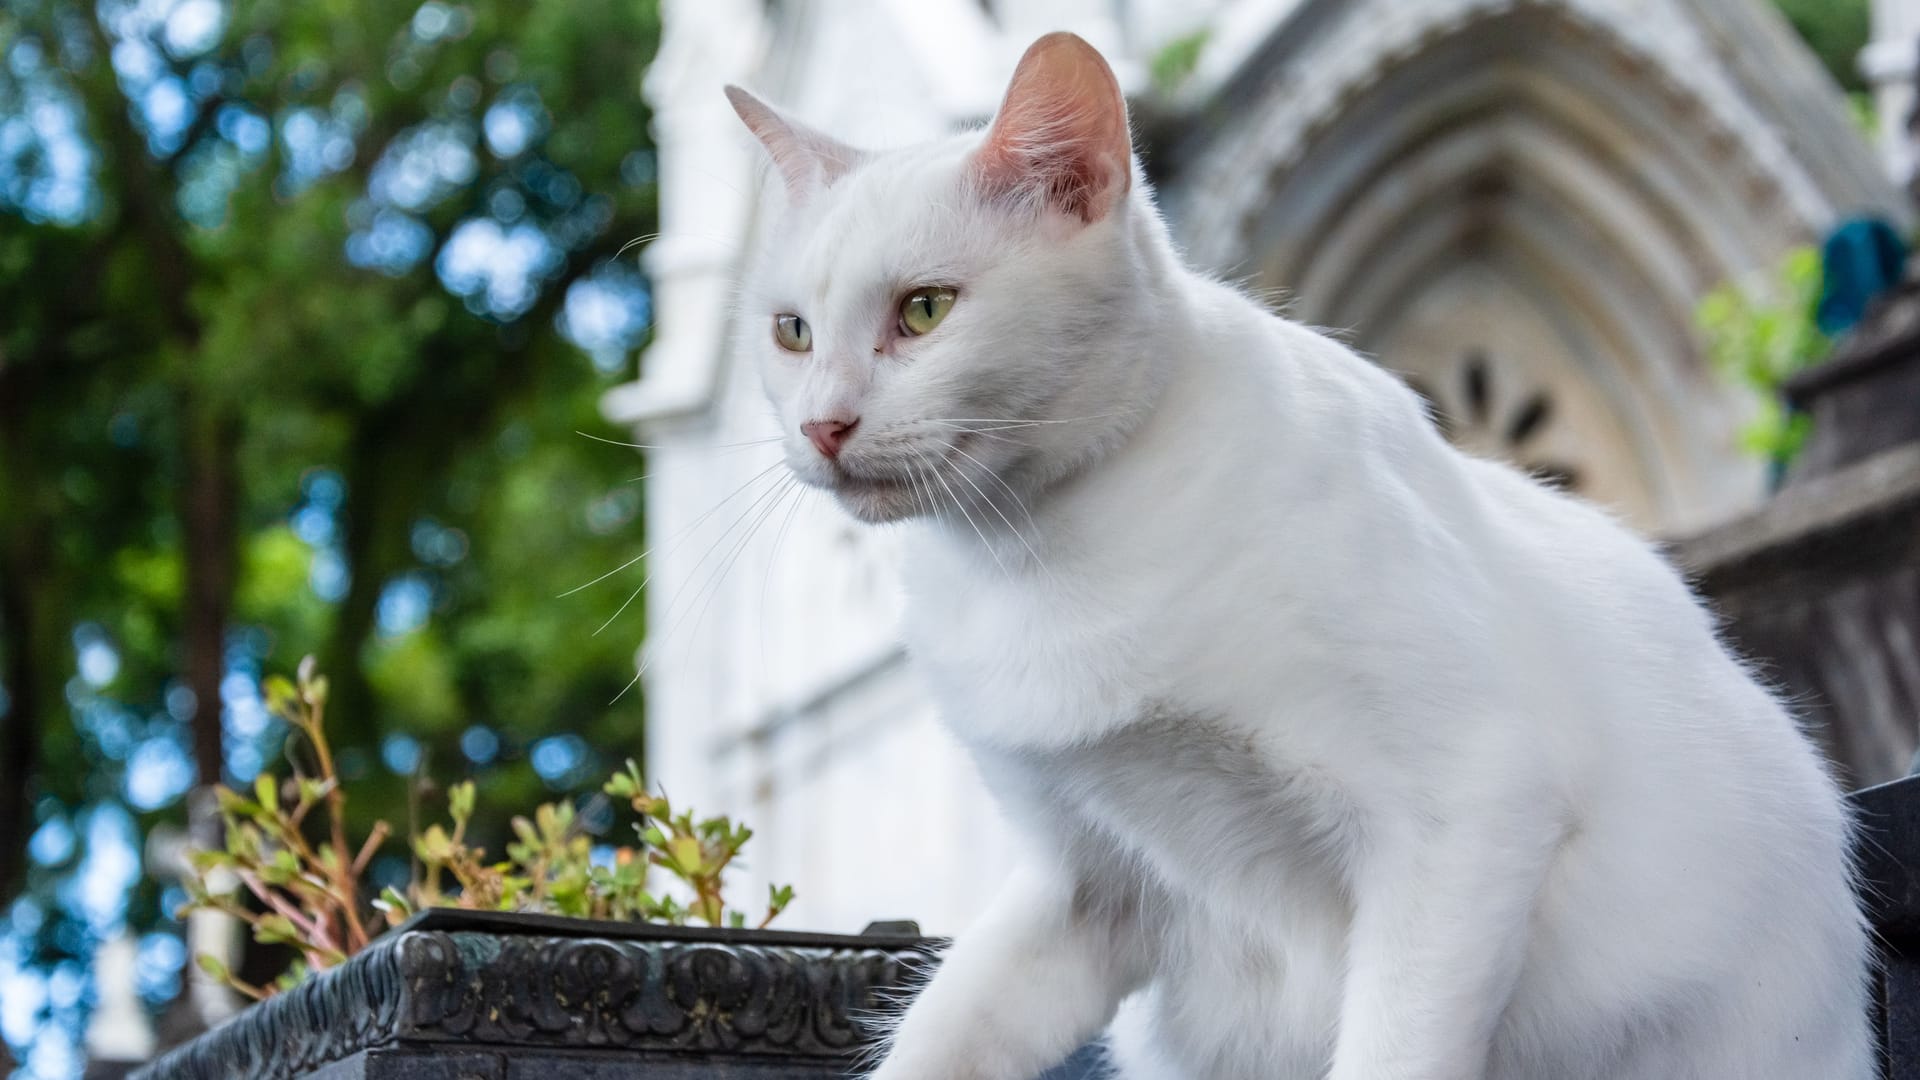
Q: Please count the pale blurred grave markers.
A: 2